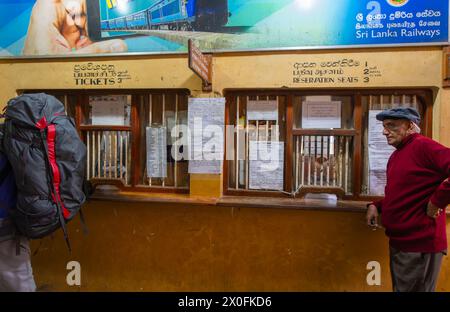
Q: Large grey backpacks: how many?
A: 1